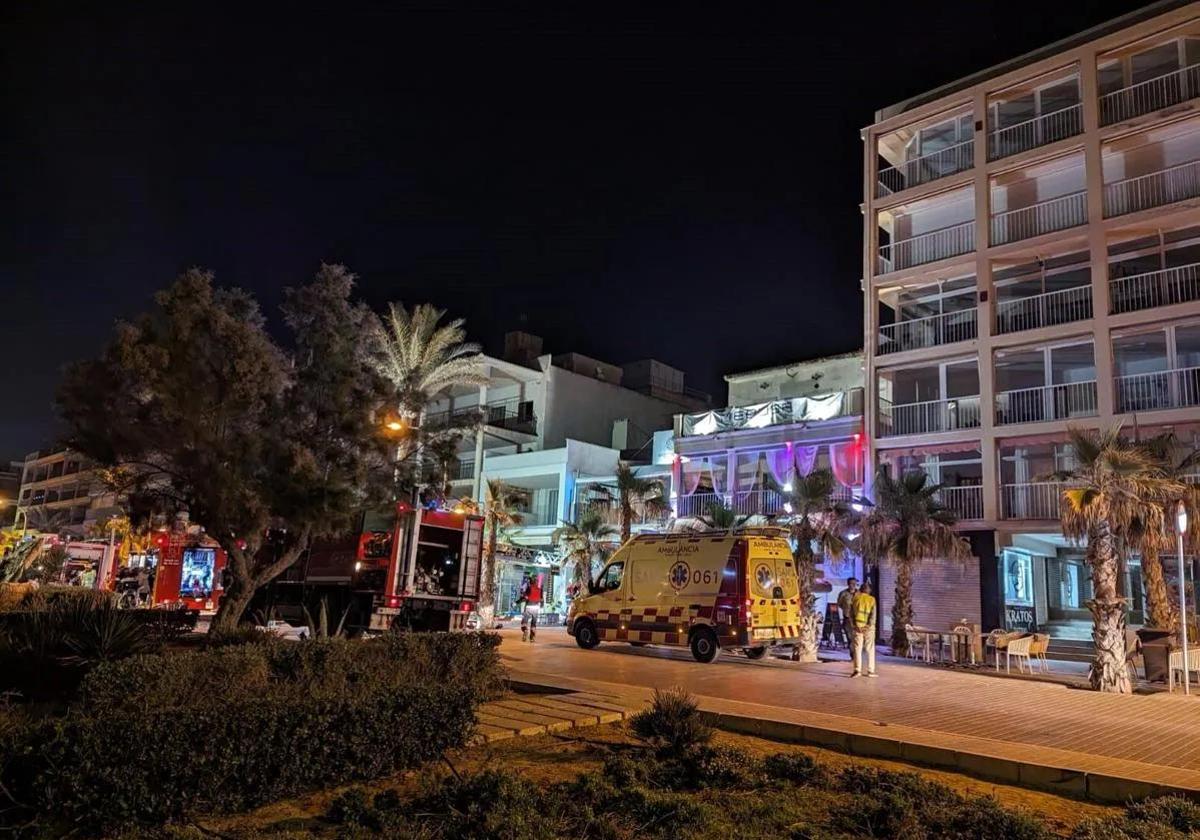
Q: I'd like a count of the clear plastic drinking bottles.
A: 0